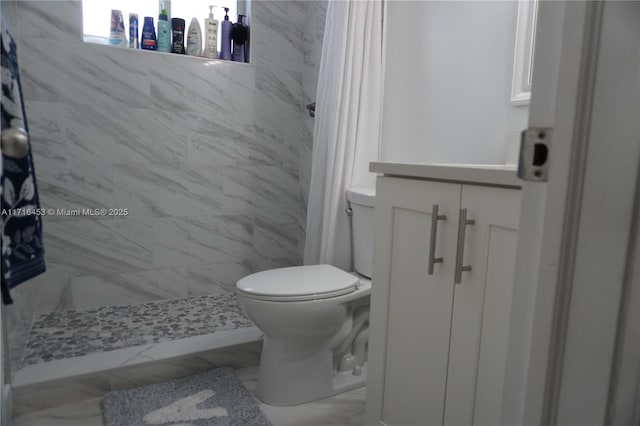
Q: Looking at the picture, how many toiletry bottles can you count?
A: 9